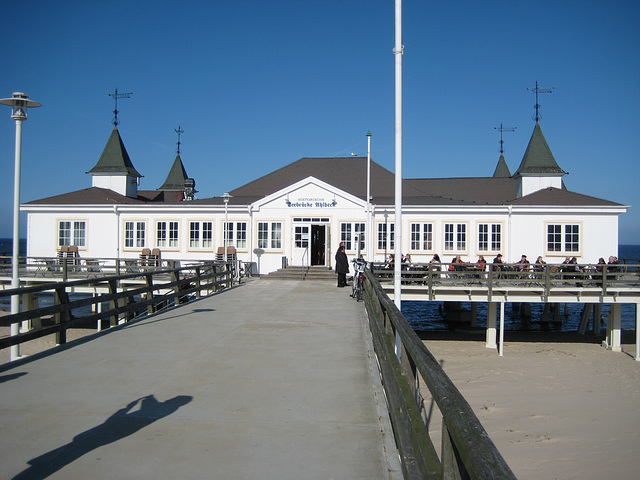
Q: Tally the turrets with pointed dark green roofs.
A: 4